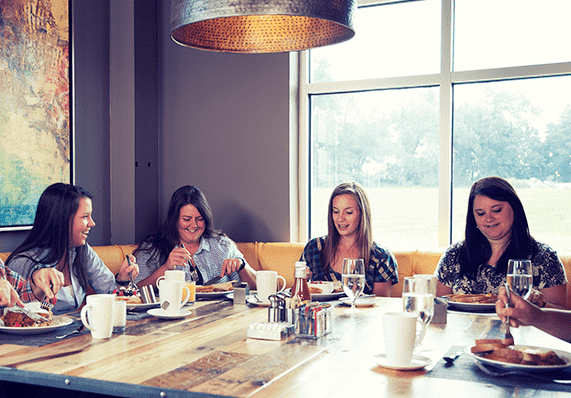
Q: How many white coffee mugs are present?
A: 6